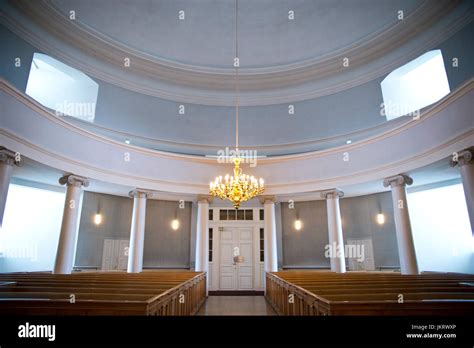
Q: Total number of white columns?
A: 8